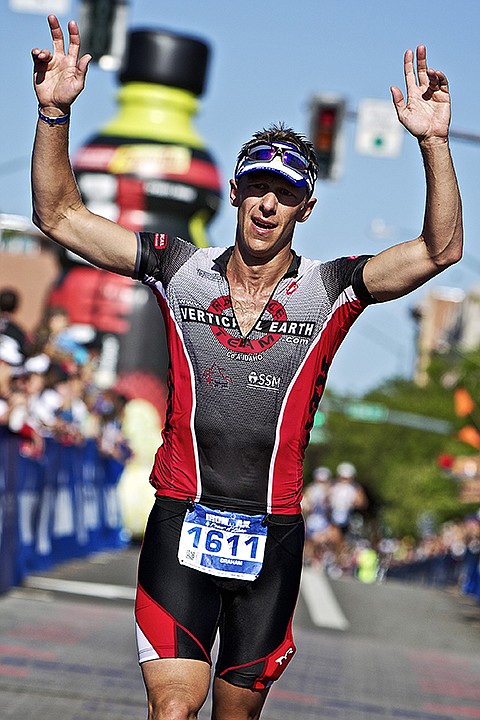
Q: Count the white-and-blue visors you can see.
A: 1